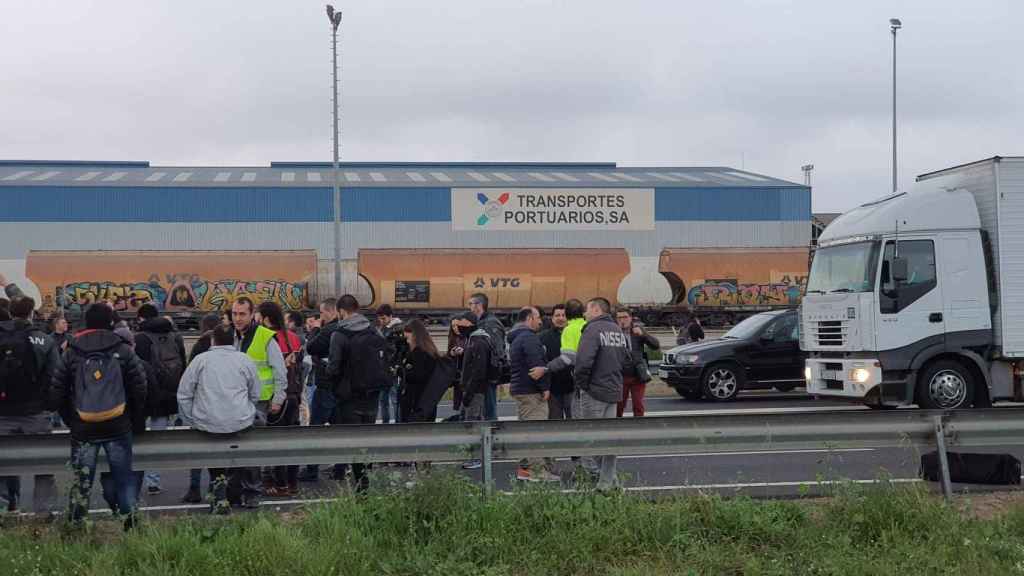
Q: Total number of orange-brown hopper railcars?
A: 3